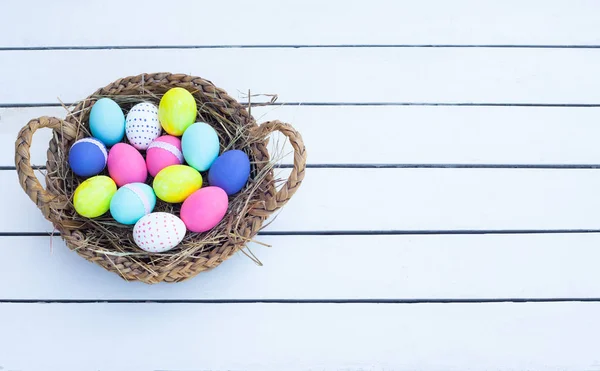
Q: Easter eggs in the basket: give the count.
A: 13